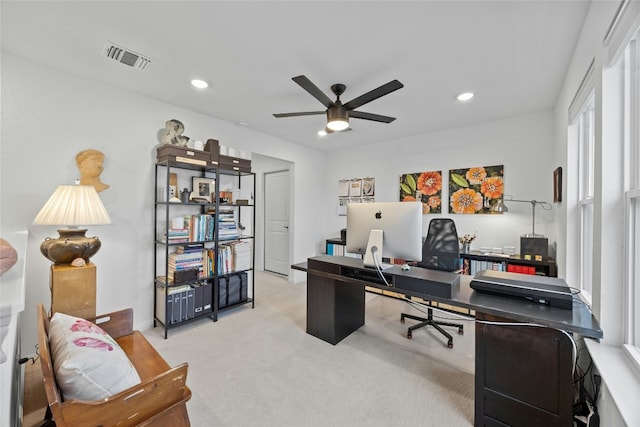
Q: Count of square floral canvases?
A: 2